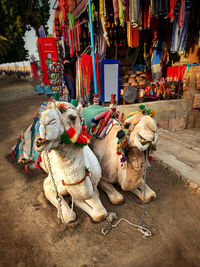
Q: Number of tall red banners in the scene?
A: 1